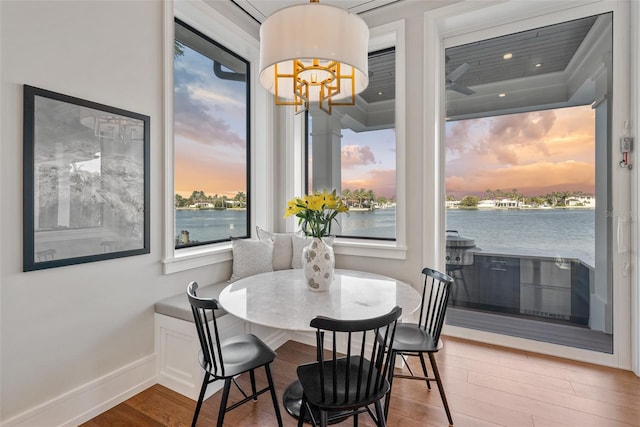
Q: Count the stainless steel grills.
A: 1